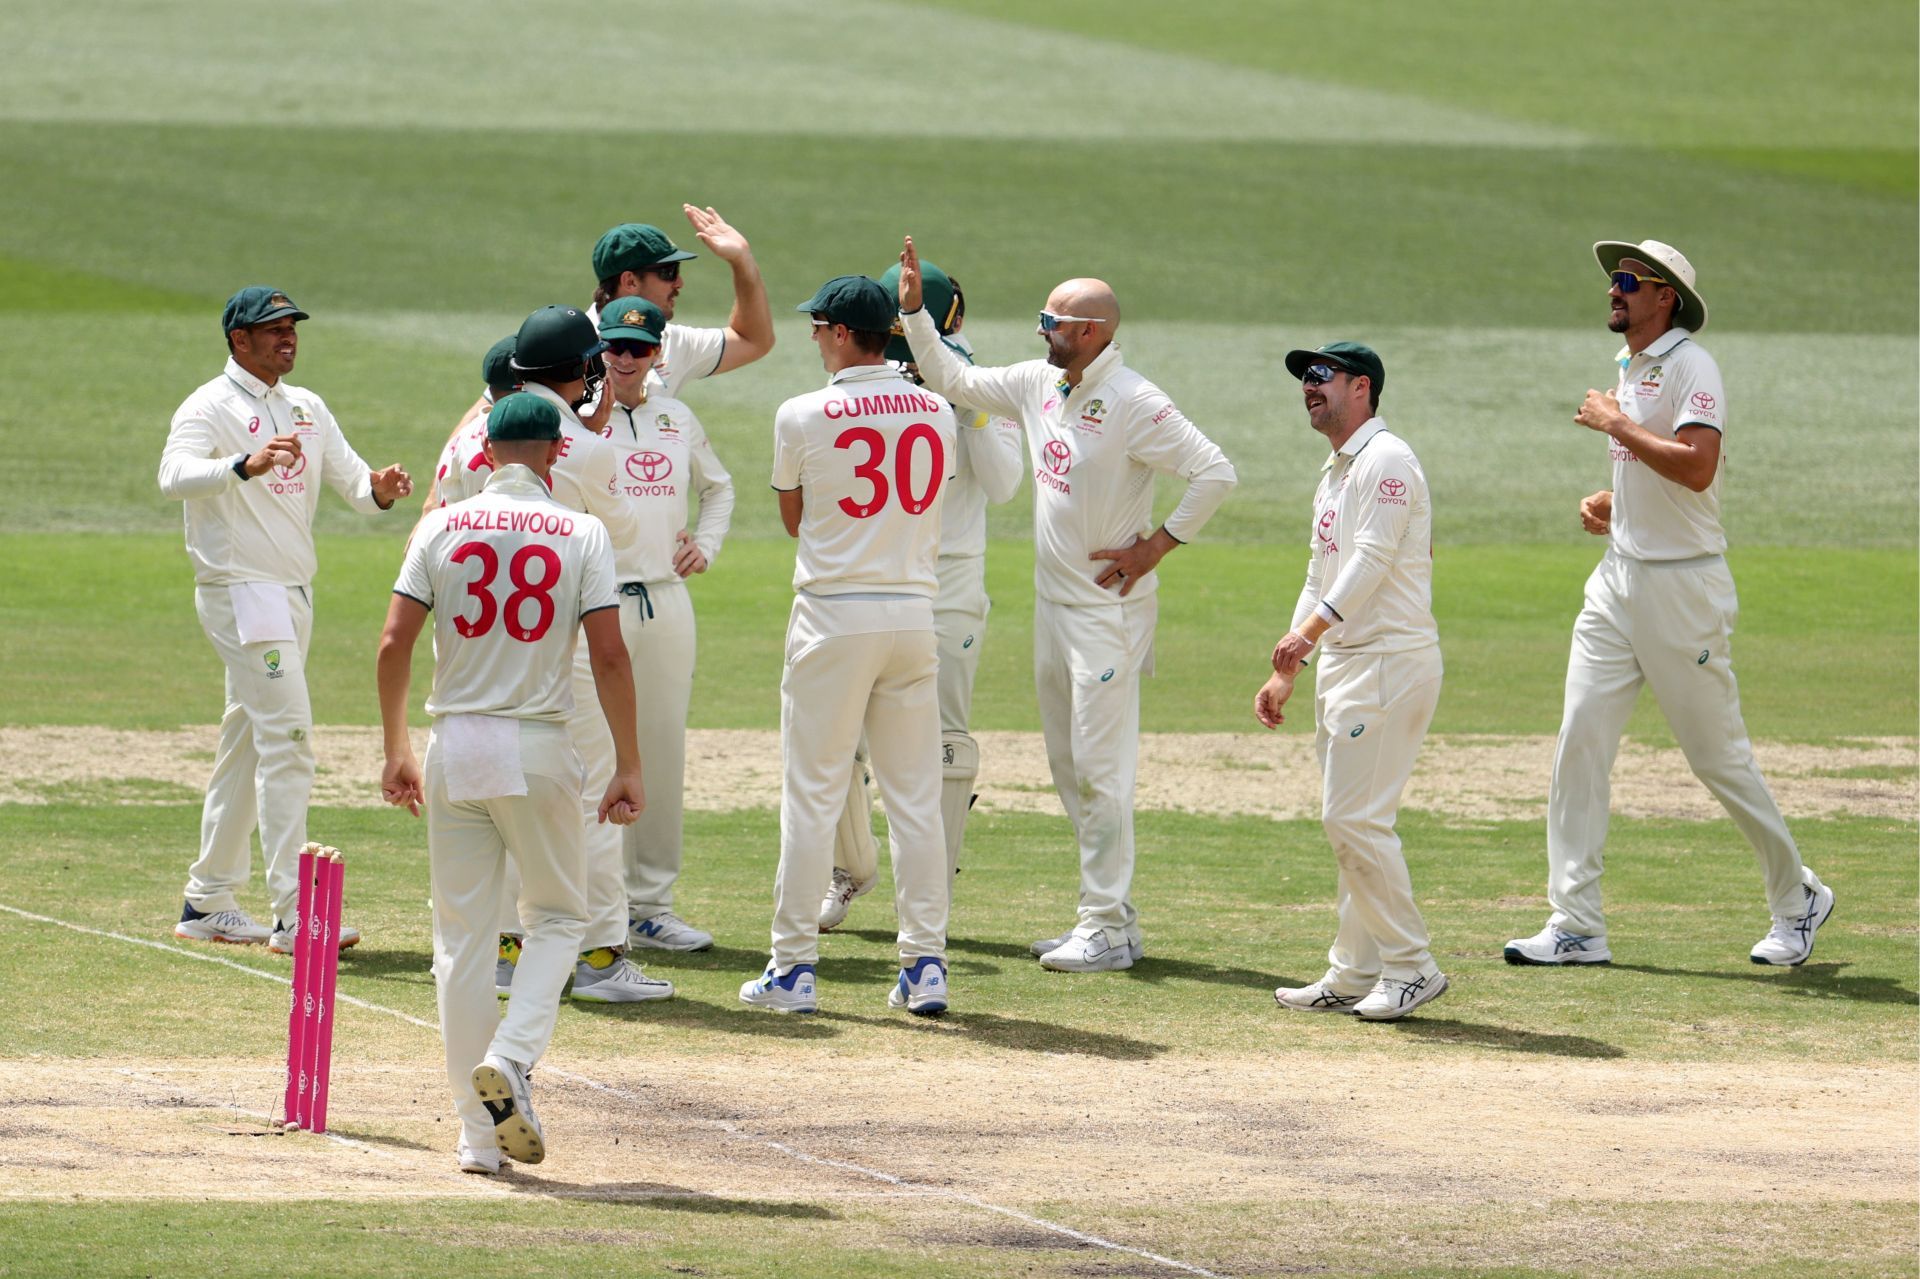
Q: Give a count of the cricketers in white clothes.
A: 11